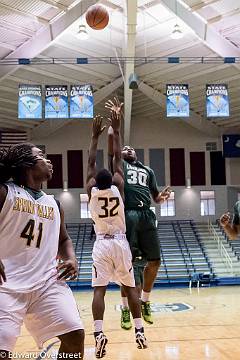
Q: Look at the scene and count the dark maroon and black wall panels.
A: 5